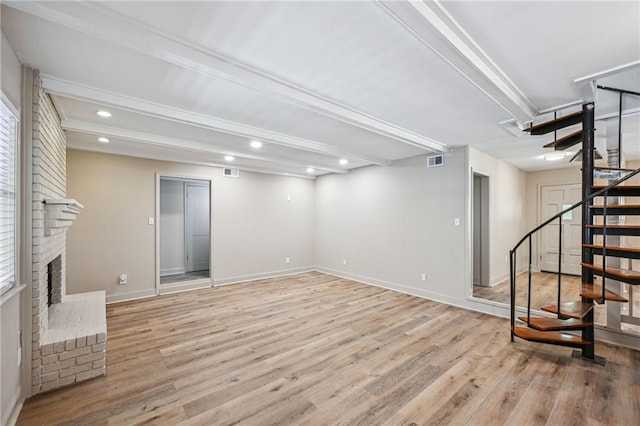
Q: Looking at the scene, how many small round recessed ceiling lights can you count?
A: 6